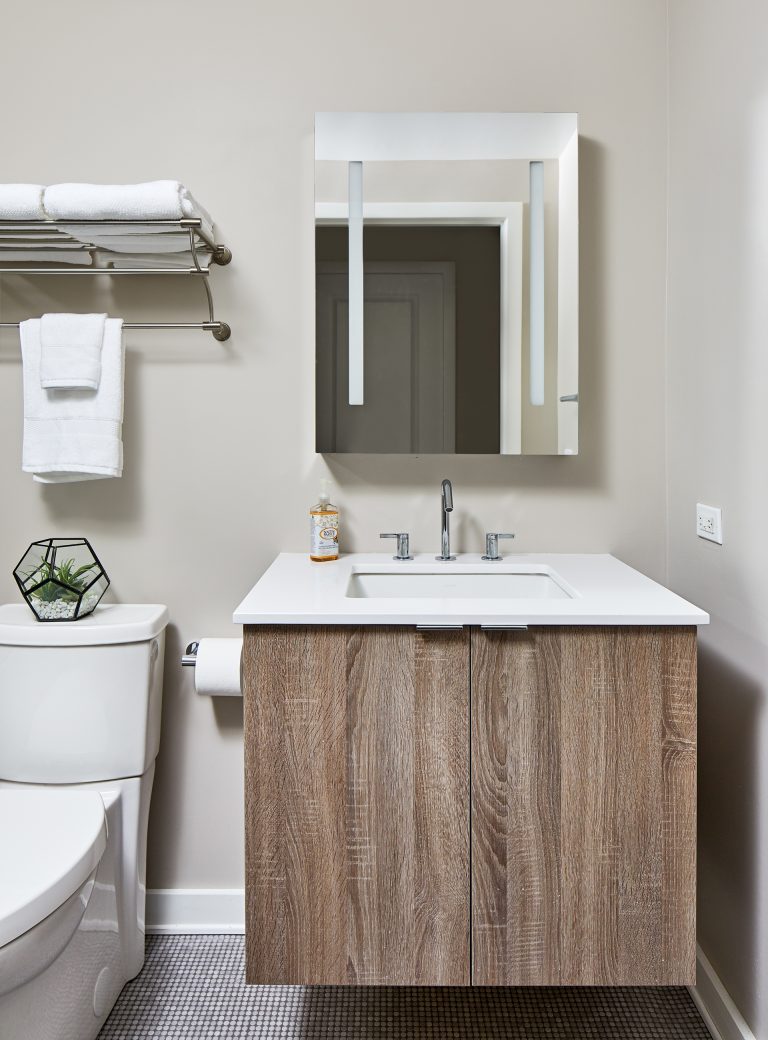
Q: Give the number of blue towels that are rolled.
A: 0